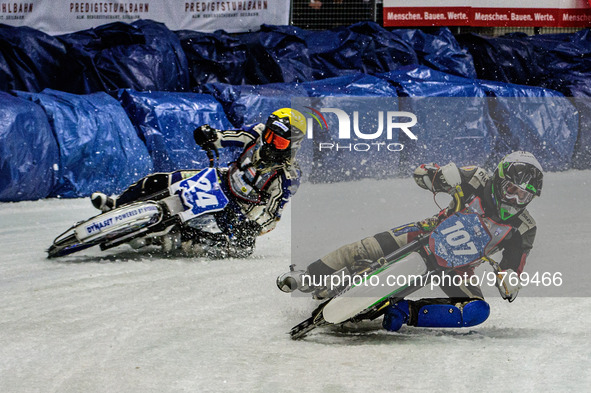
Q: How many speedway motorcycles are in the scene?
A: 2